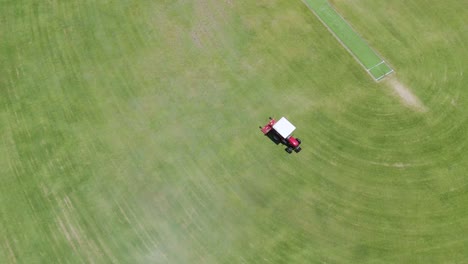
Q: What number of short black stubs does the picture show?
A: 2